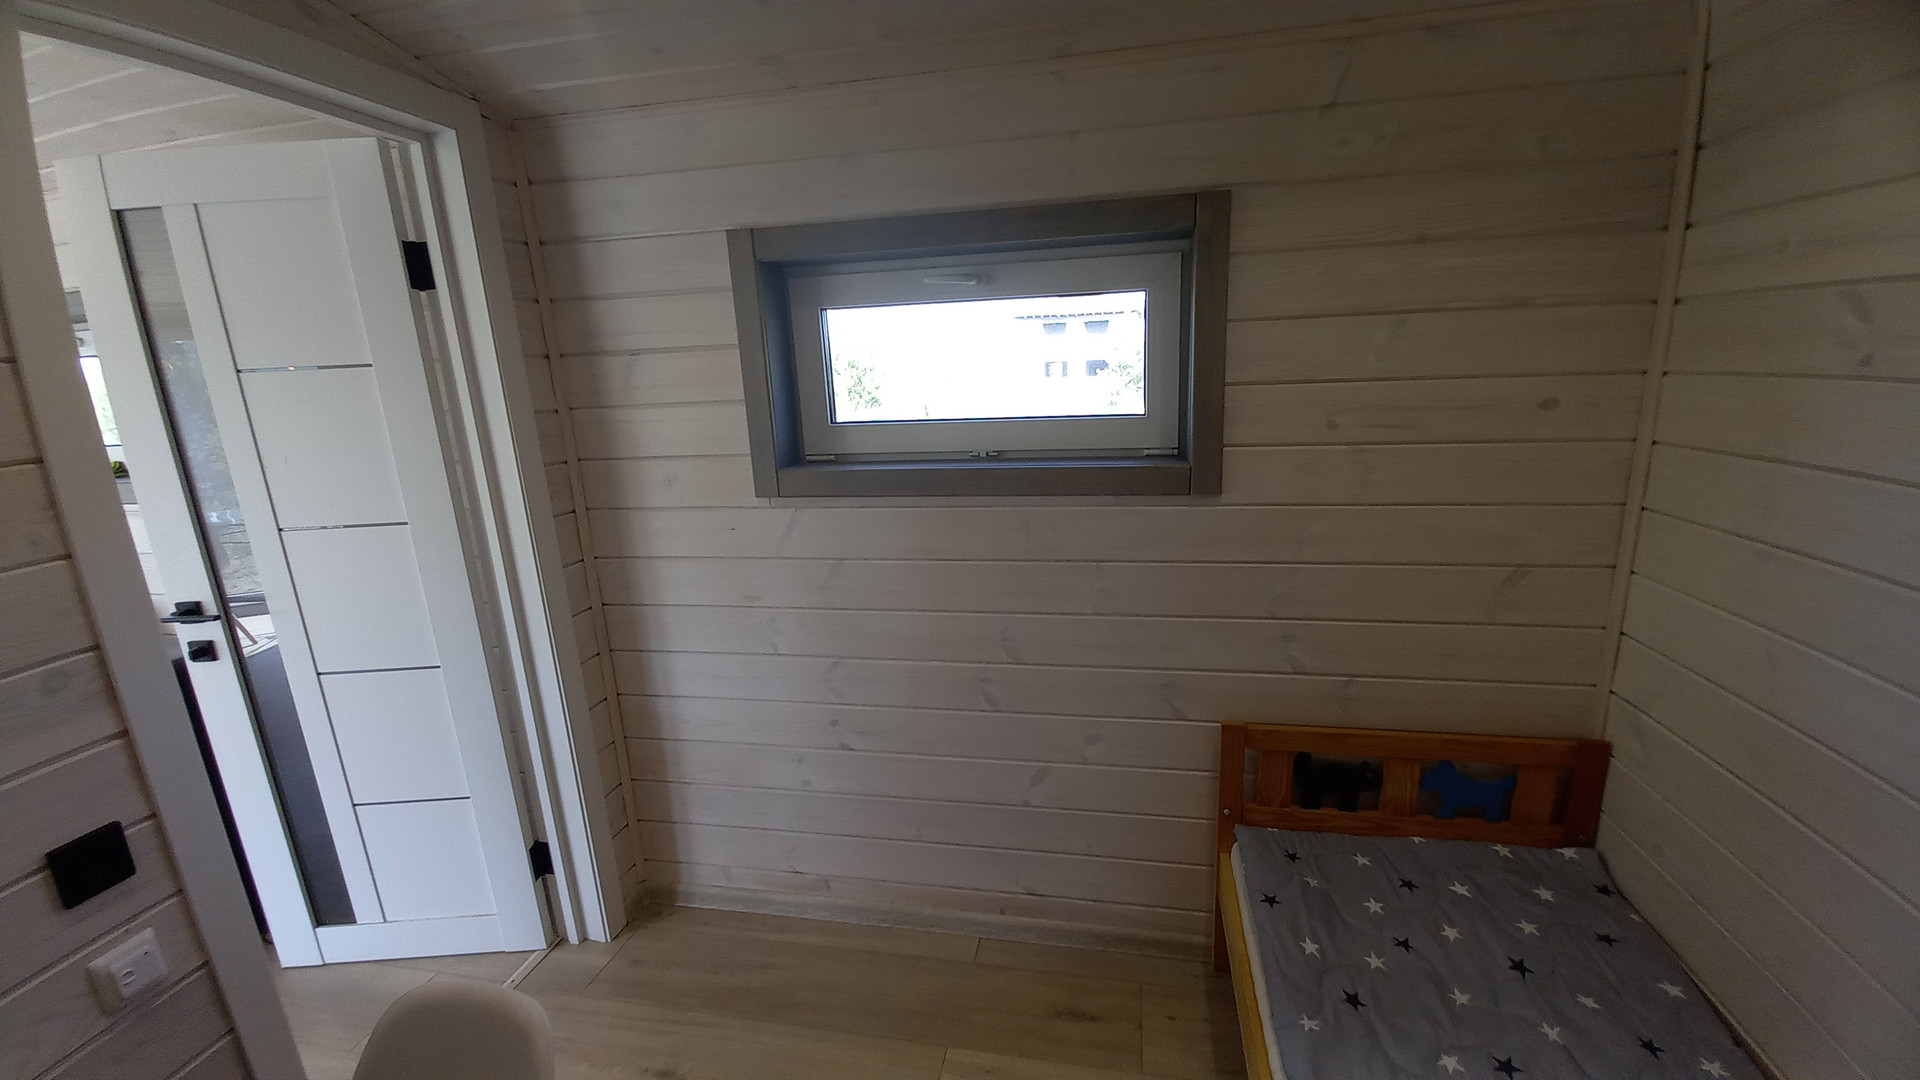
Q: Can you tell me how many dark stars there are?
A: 10